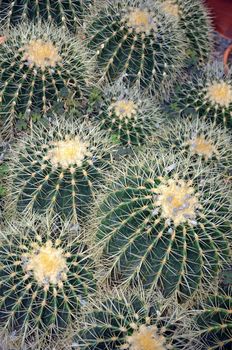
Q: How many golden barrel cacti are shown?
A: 12